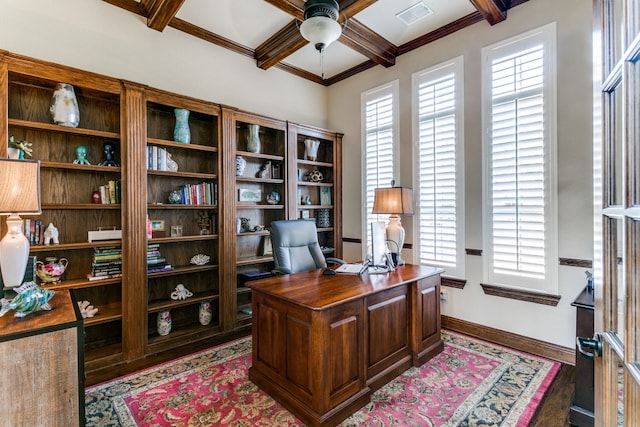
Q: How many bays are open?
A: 4